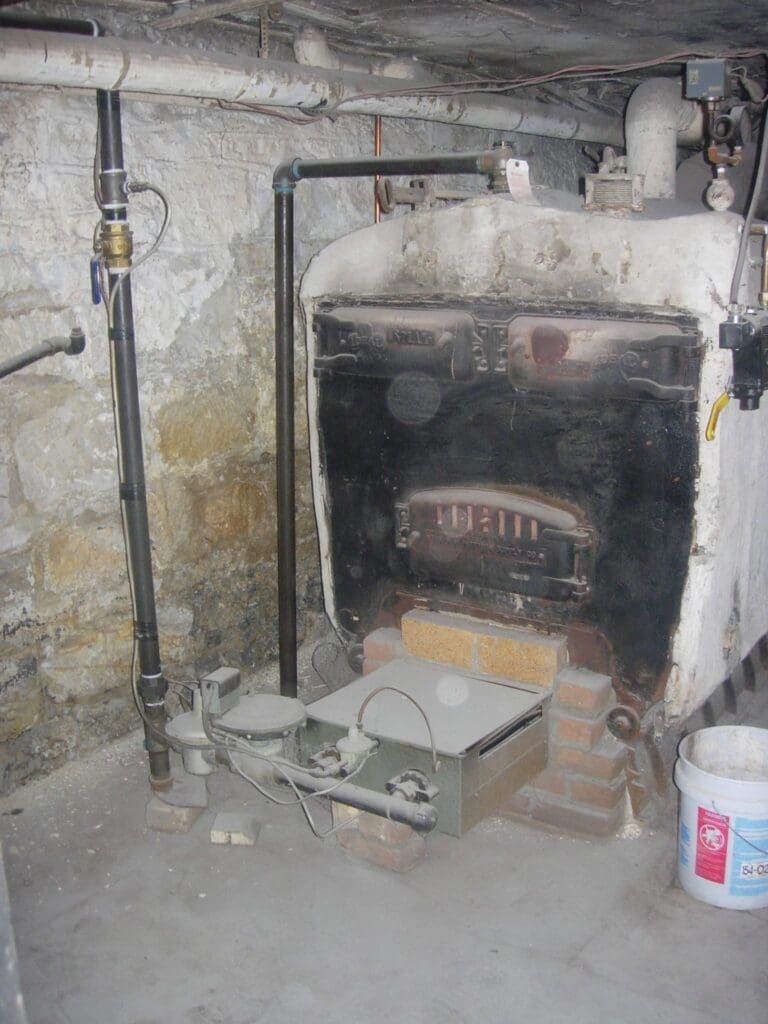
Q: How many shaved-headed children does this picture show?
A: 0